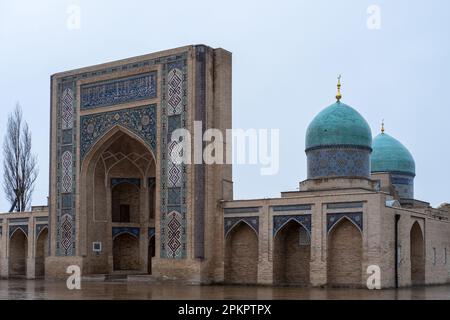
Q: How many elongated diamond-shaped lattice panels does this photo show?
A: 6